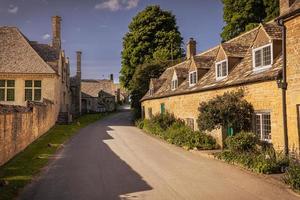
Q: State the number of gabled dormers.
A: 5